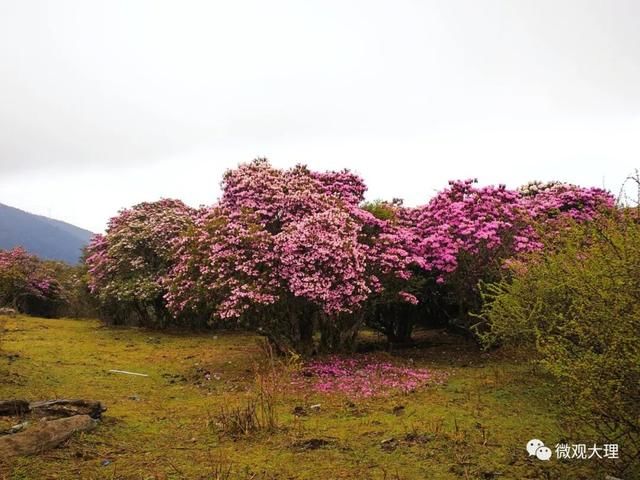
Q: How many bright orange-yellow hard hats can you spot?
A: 0